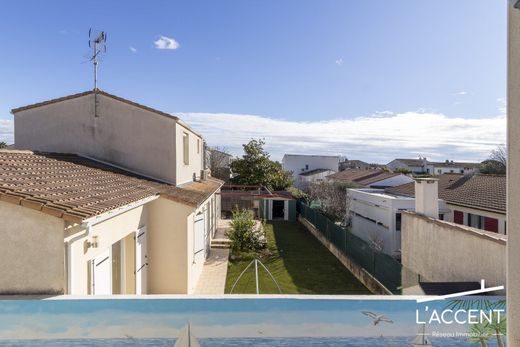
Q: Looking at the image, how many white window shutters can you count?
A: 3